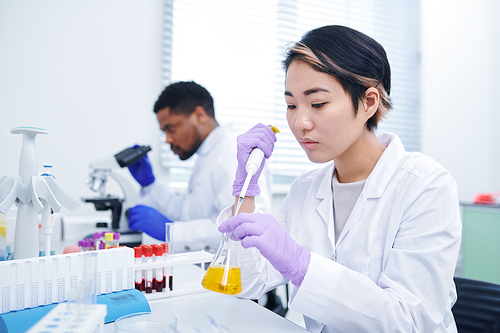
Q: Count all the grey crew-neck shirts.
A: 1